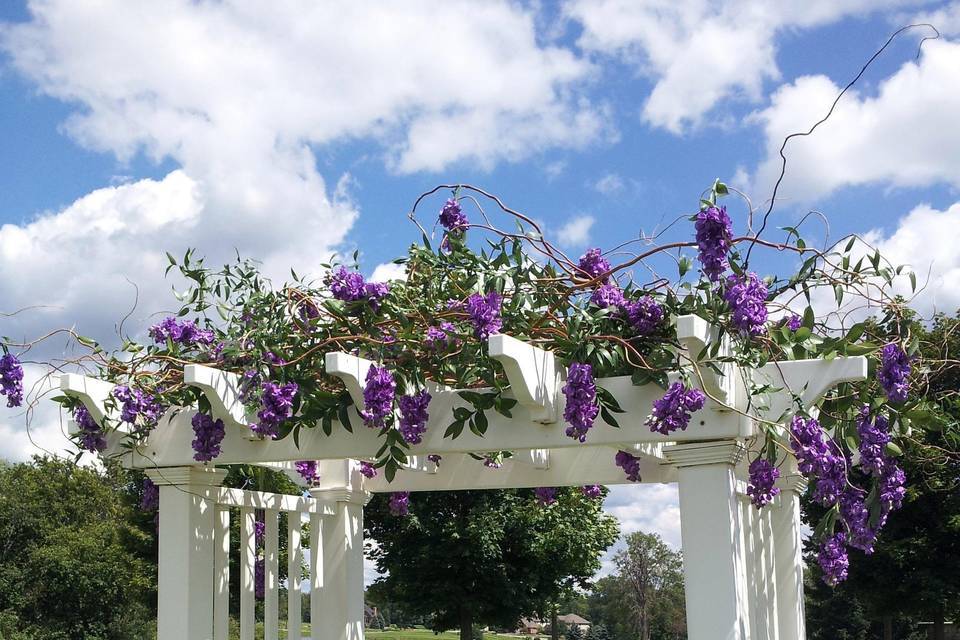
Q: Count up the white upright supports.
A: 4